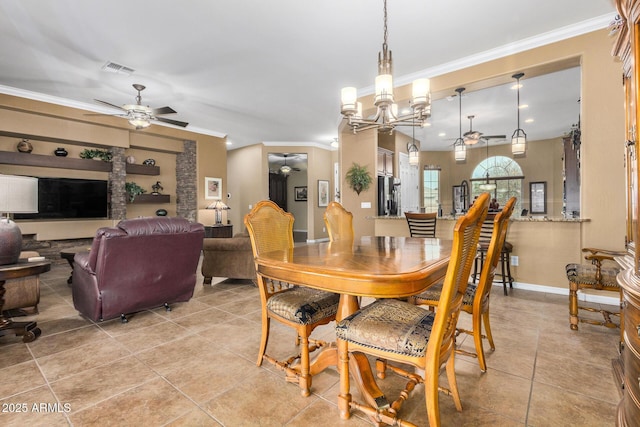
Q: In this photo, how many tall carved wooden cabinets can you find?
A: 1